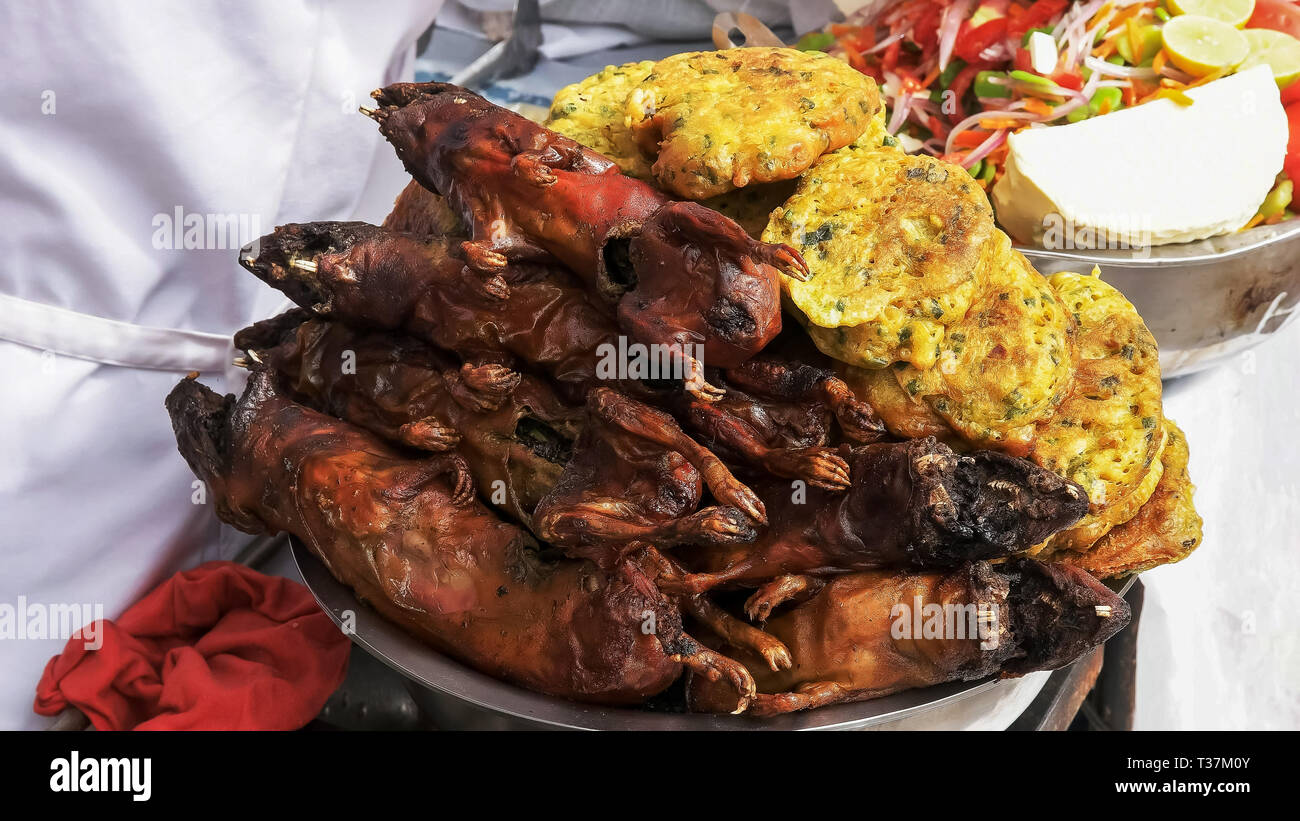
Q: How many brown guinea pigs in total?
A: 6